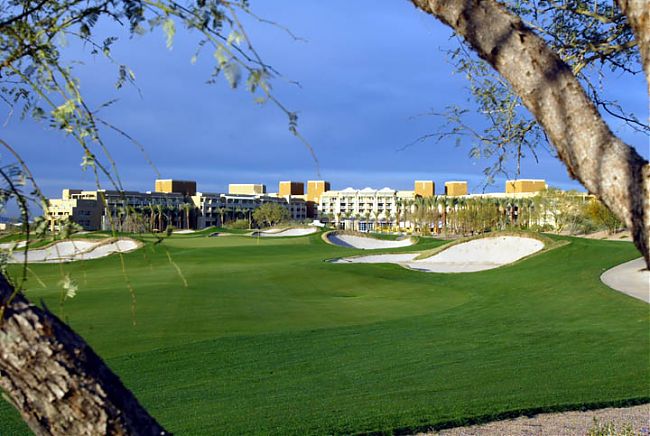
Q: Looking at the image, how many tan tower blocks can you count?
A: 7